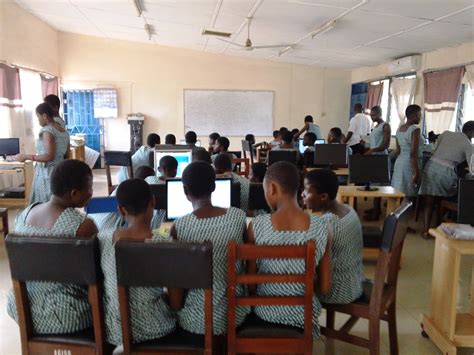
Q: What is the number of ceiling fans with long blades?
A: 1